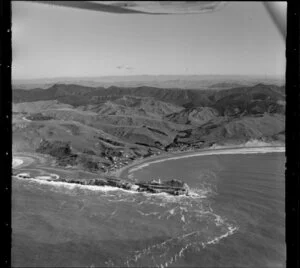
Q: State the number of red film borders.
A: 0